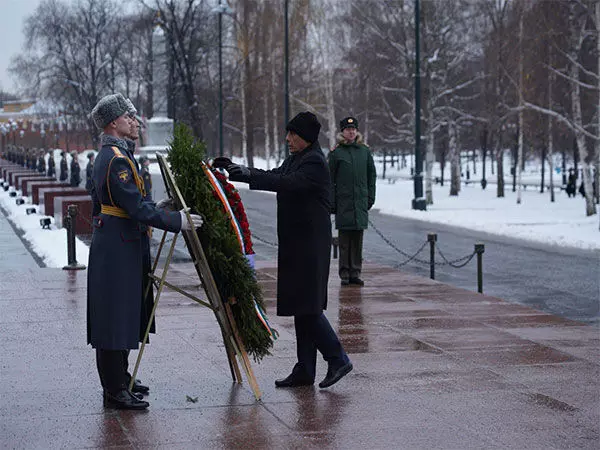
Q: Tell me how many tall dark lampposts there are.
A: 3